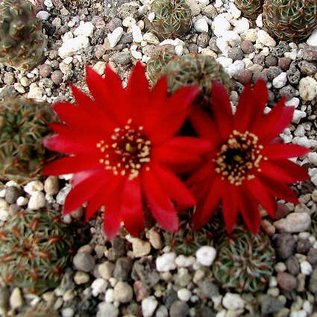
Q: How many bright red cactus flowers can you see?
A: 2